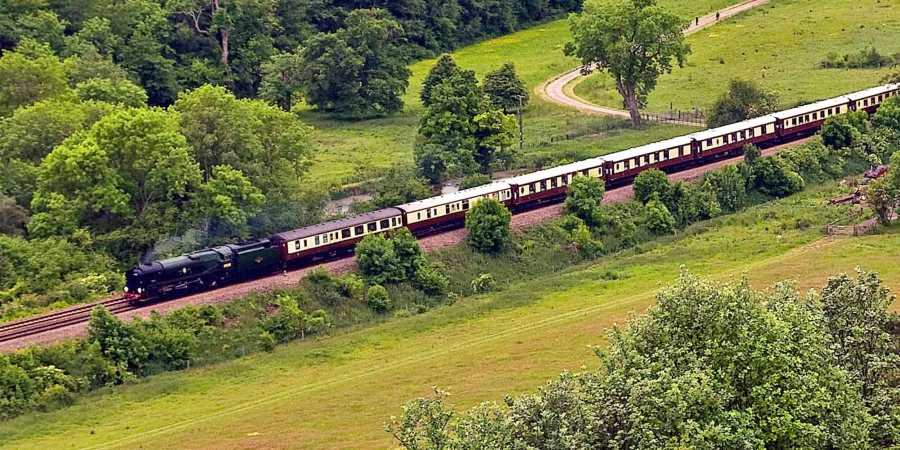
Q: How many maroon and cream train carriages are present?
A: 7